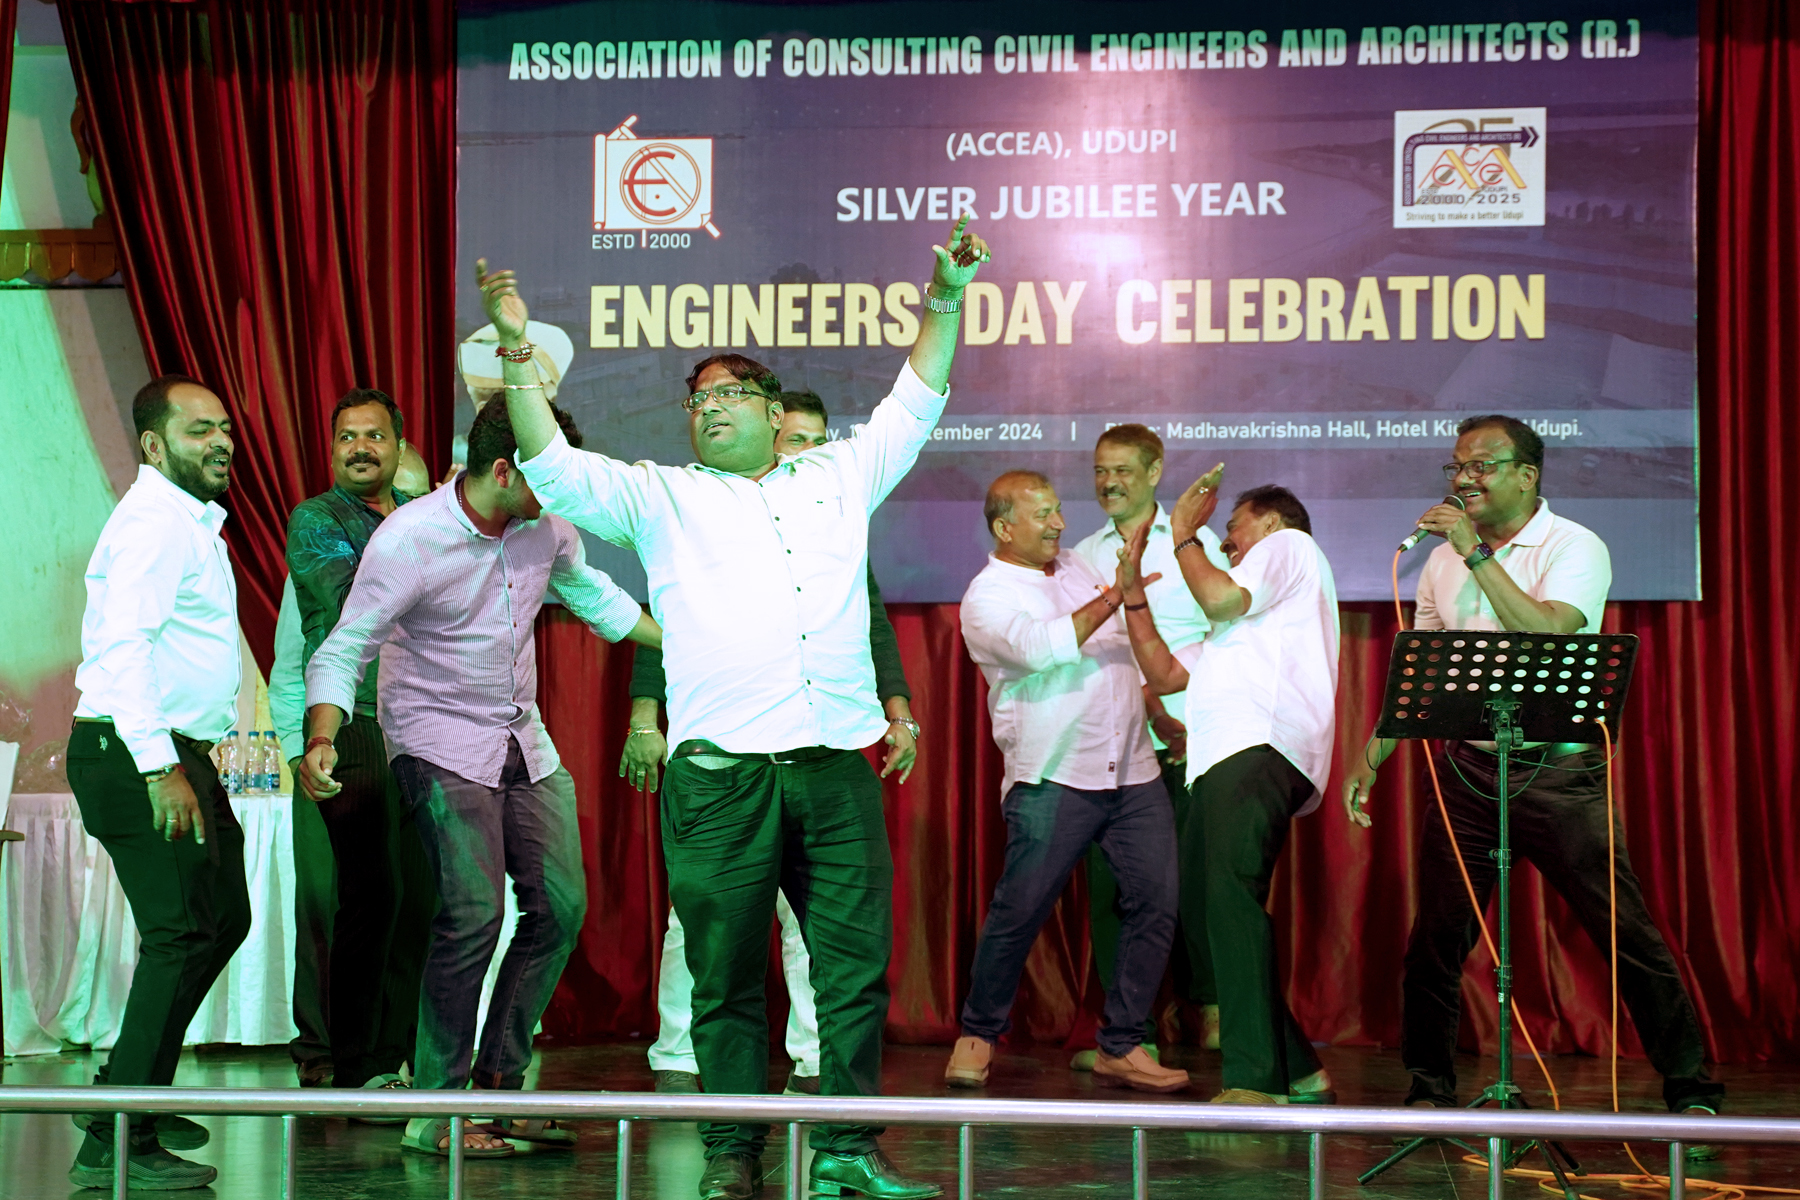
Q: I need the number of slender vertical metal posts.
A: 10